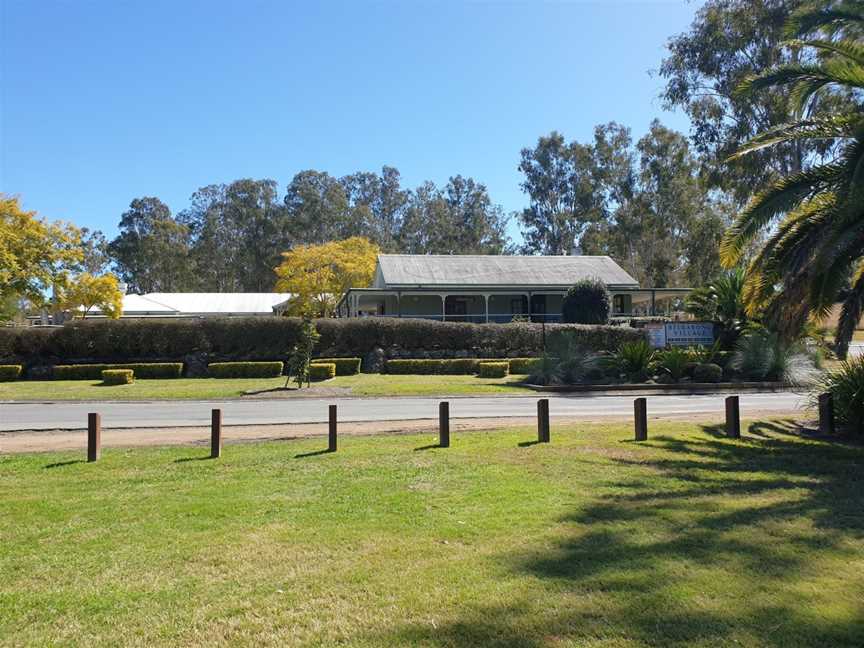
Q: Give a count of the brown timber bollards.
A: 8